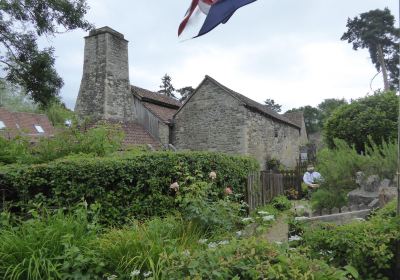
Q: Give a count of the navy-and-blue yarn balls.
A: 0